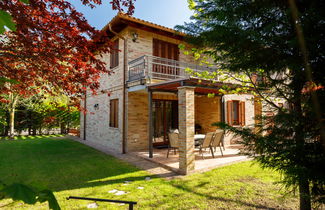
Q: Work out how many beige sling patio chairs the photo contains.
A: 4